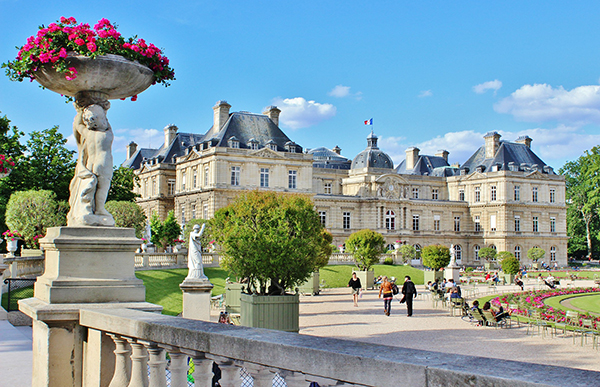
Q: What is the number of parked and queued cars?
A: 0